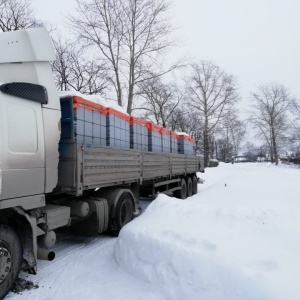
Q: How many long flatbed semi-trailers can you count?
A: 1